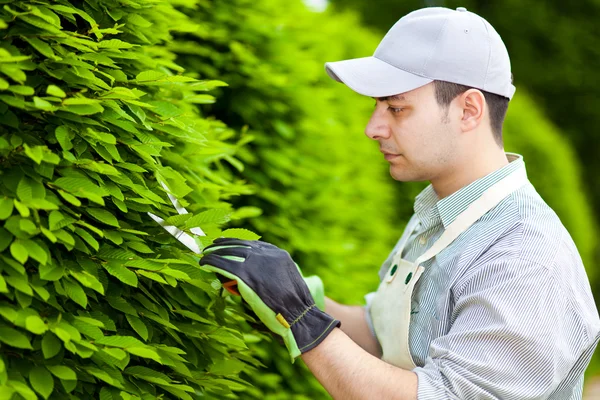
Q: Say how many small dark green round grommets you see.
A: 2